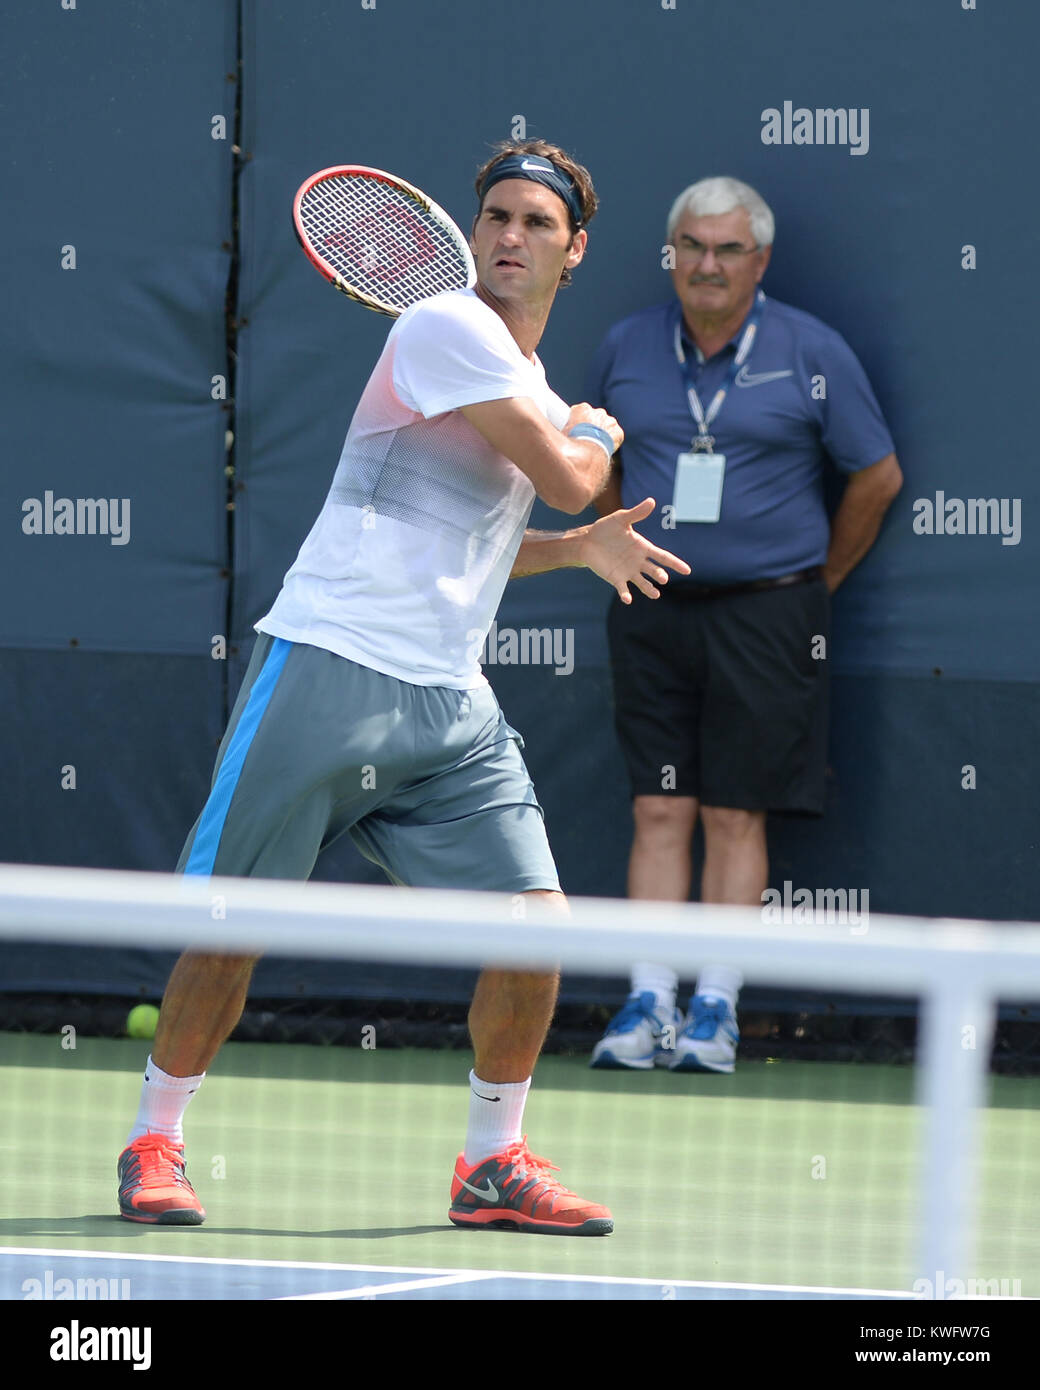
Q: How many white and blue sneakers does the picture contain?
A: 2